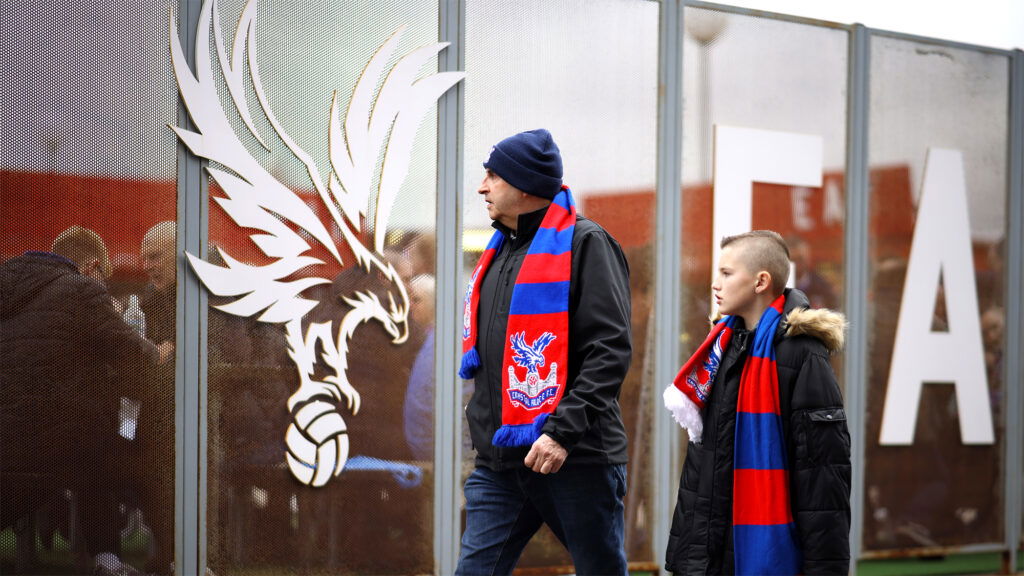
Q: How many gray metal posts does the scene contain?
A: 5